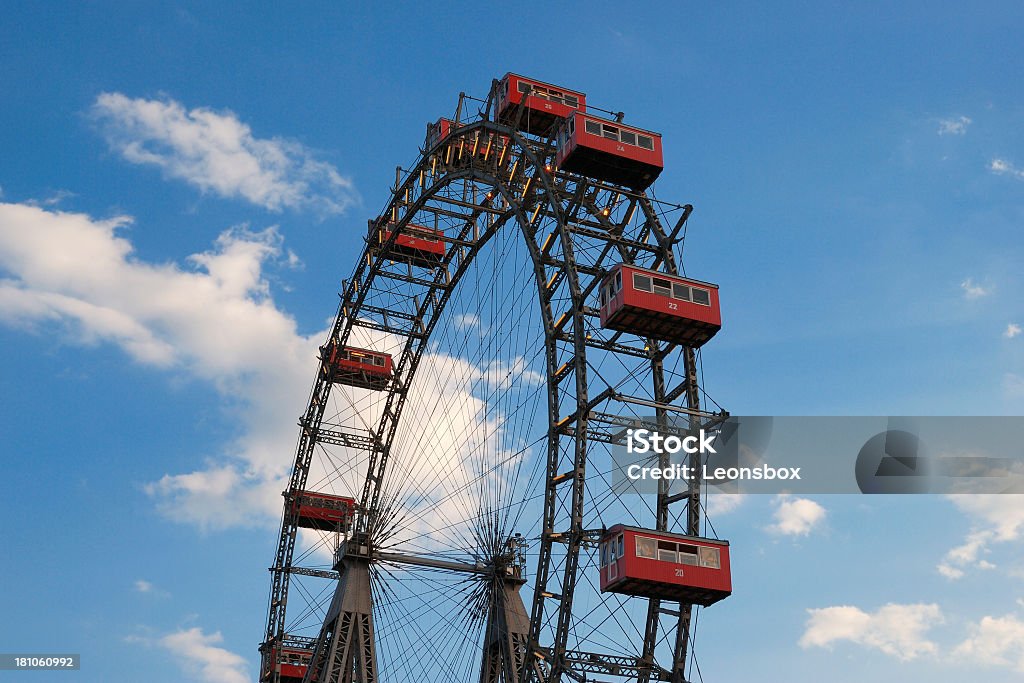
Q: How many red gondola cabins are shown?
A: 9